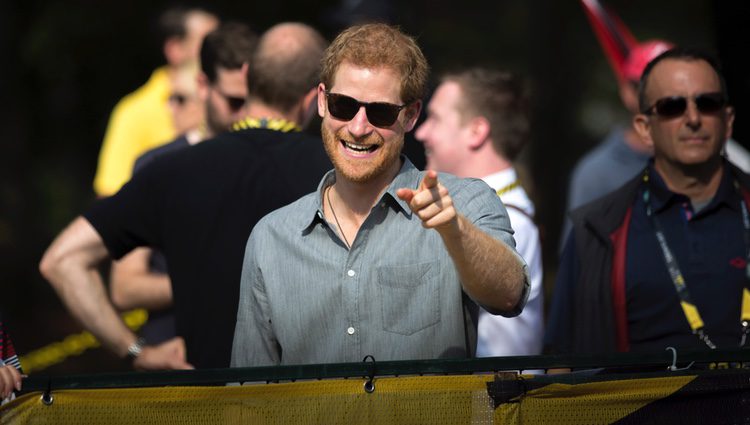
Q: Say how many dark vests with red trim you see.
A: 1